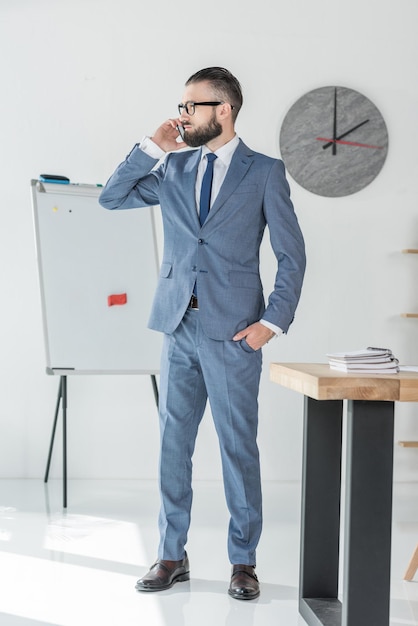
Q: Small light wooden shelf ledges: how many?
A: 3